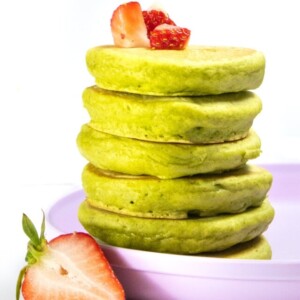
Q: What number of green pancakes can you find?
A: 6